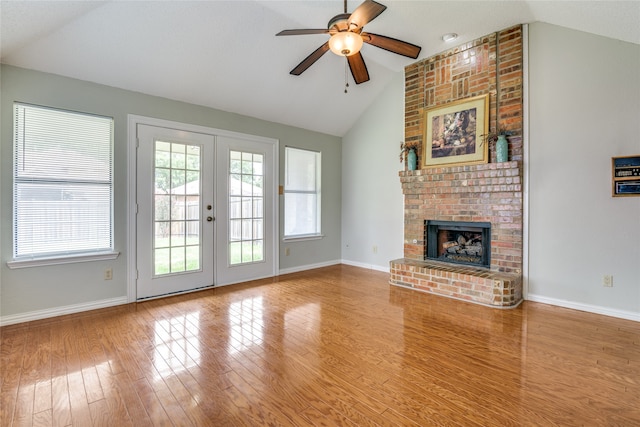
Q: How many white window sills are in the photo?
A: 2